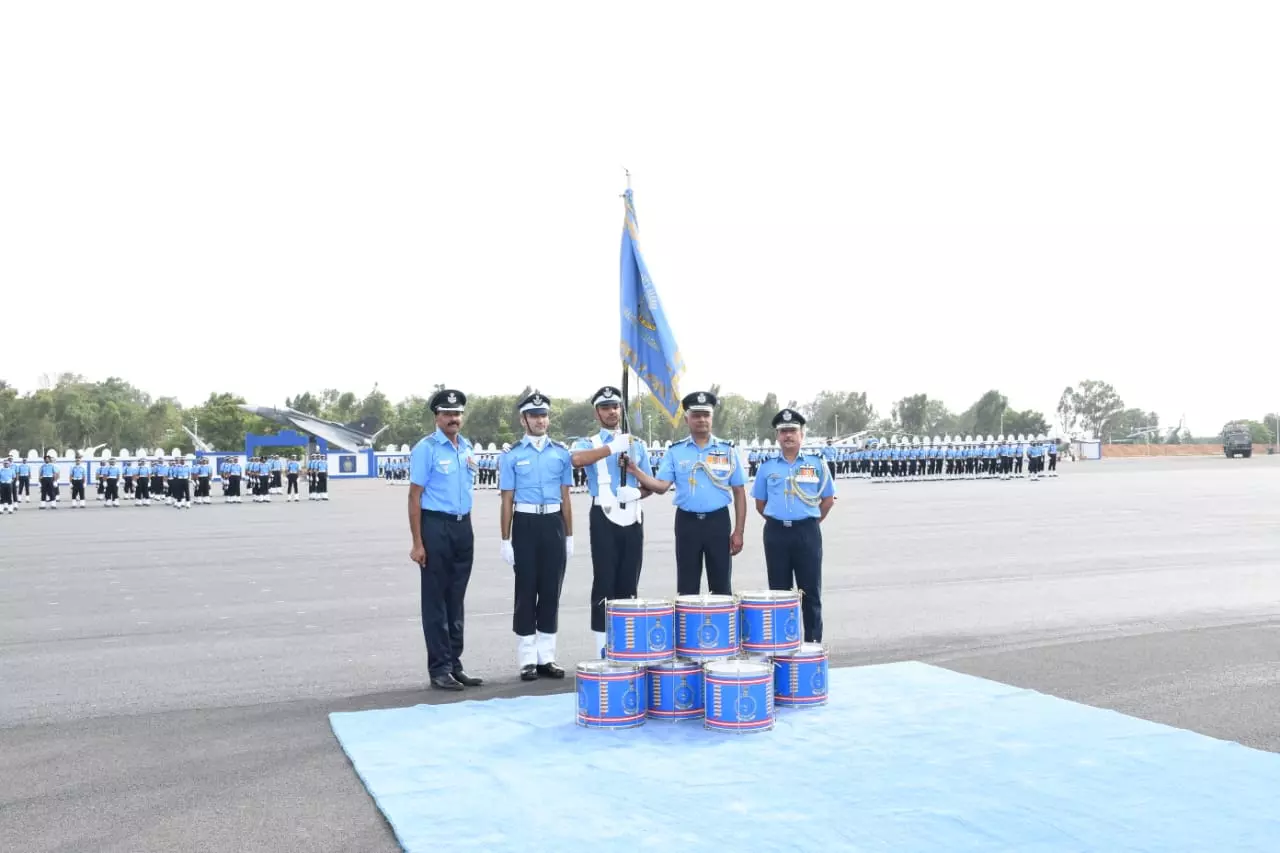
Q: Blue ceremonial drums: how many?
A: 7